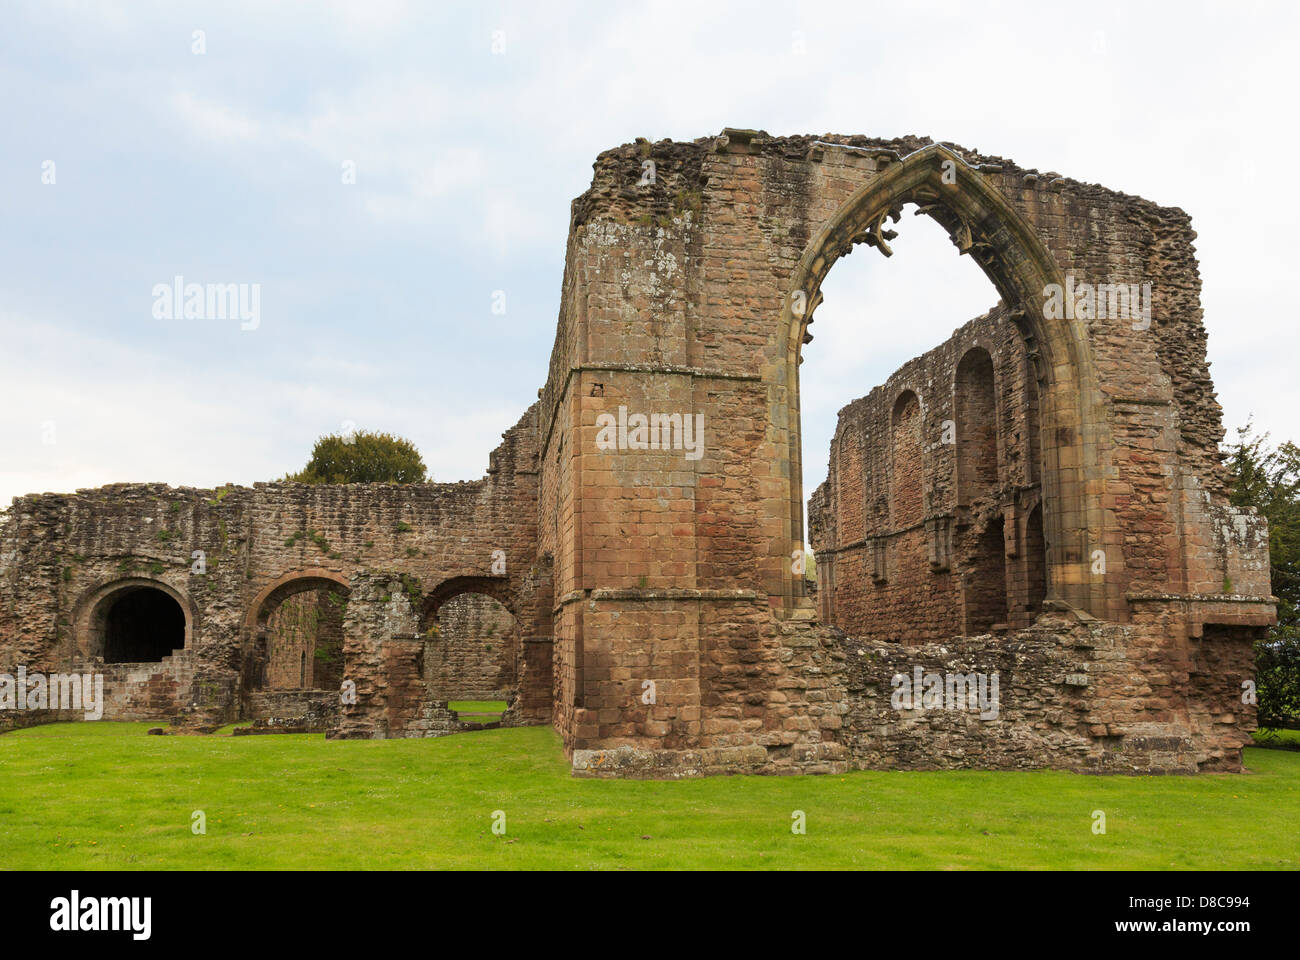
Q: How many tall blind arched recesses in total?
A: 3